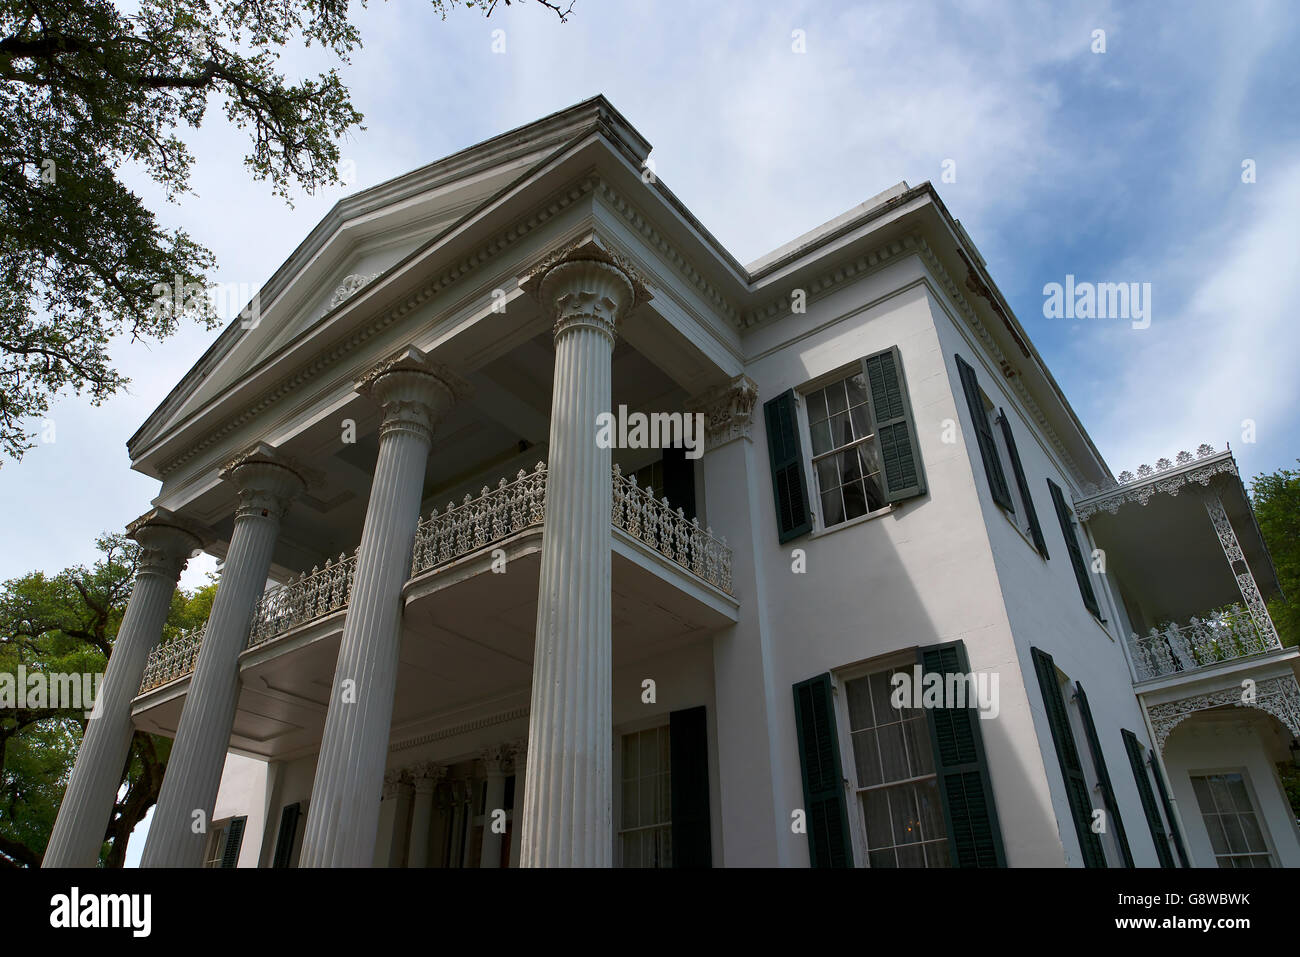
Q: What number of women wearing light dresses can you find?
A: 0